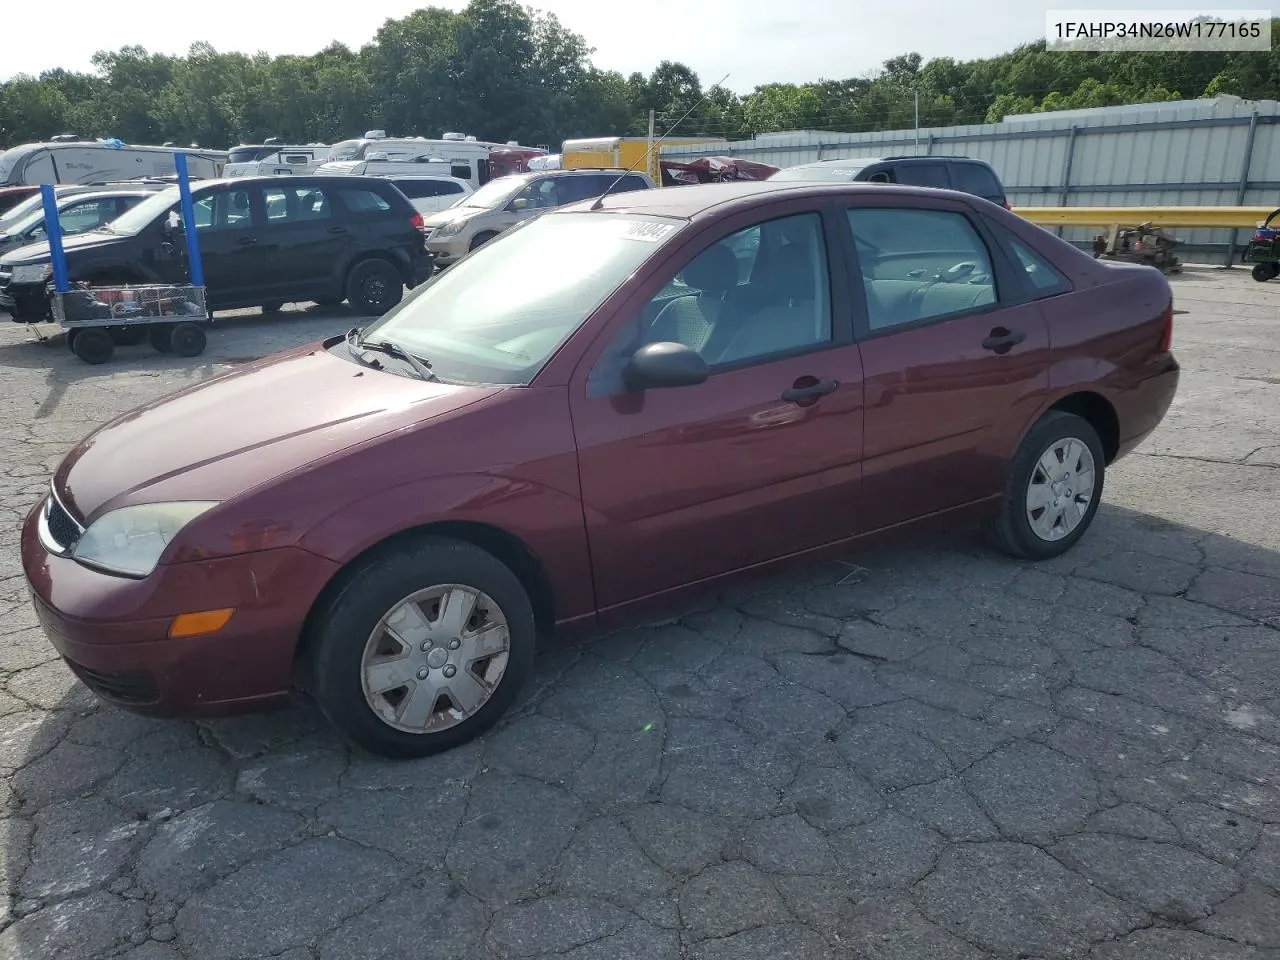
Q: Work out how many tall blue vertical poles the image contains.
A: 2